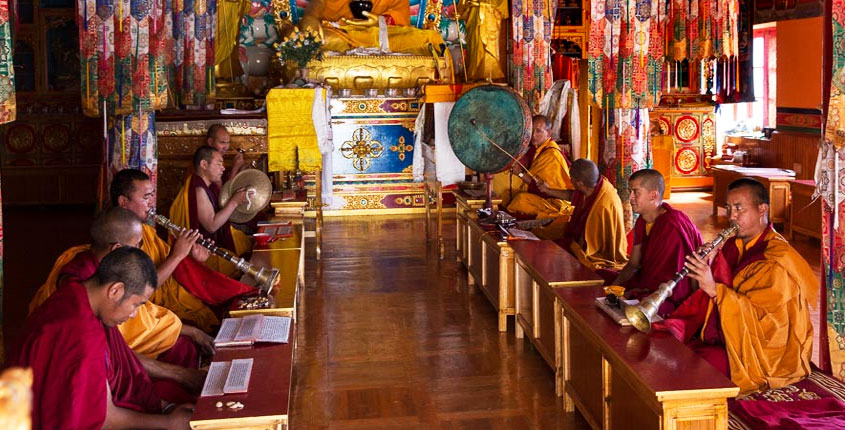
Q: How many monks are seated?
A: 9